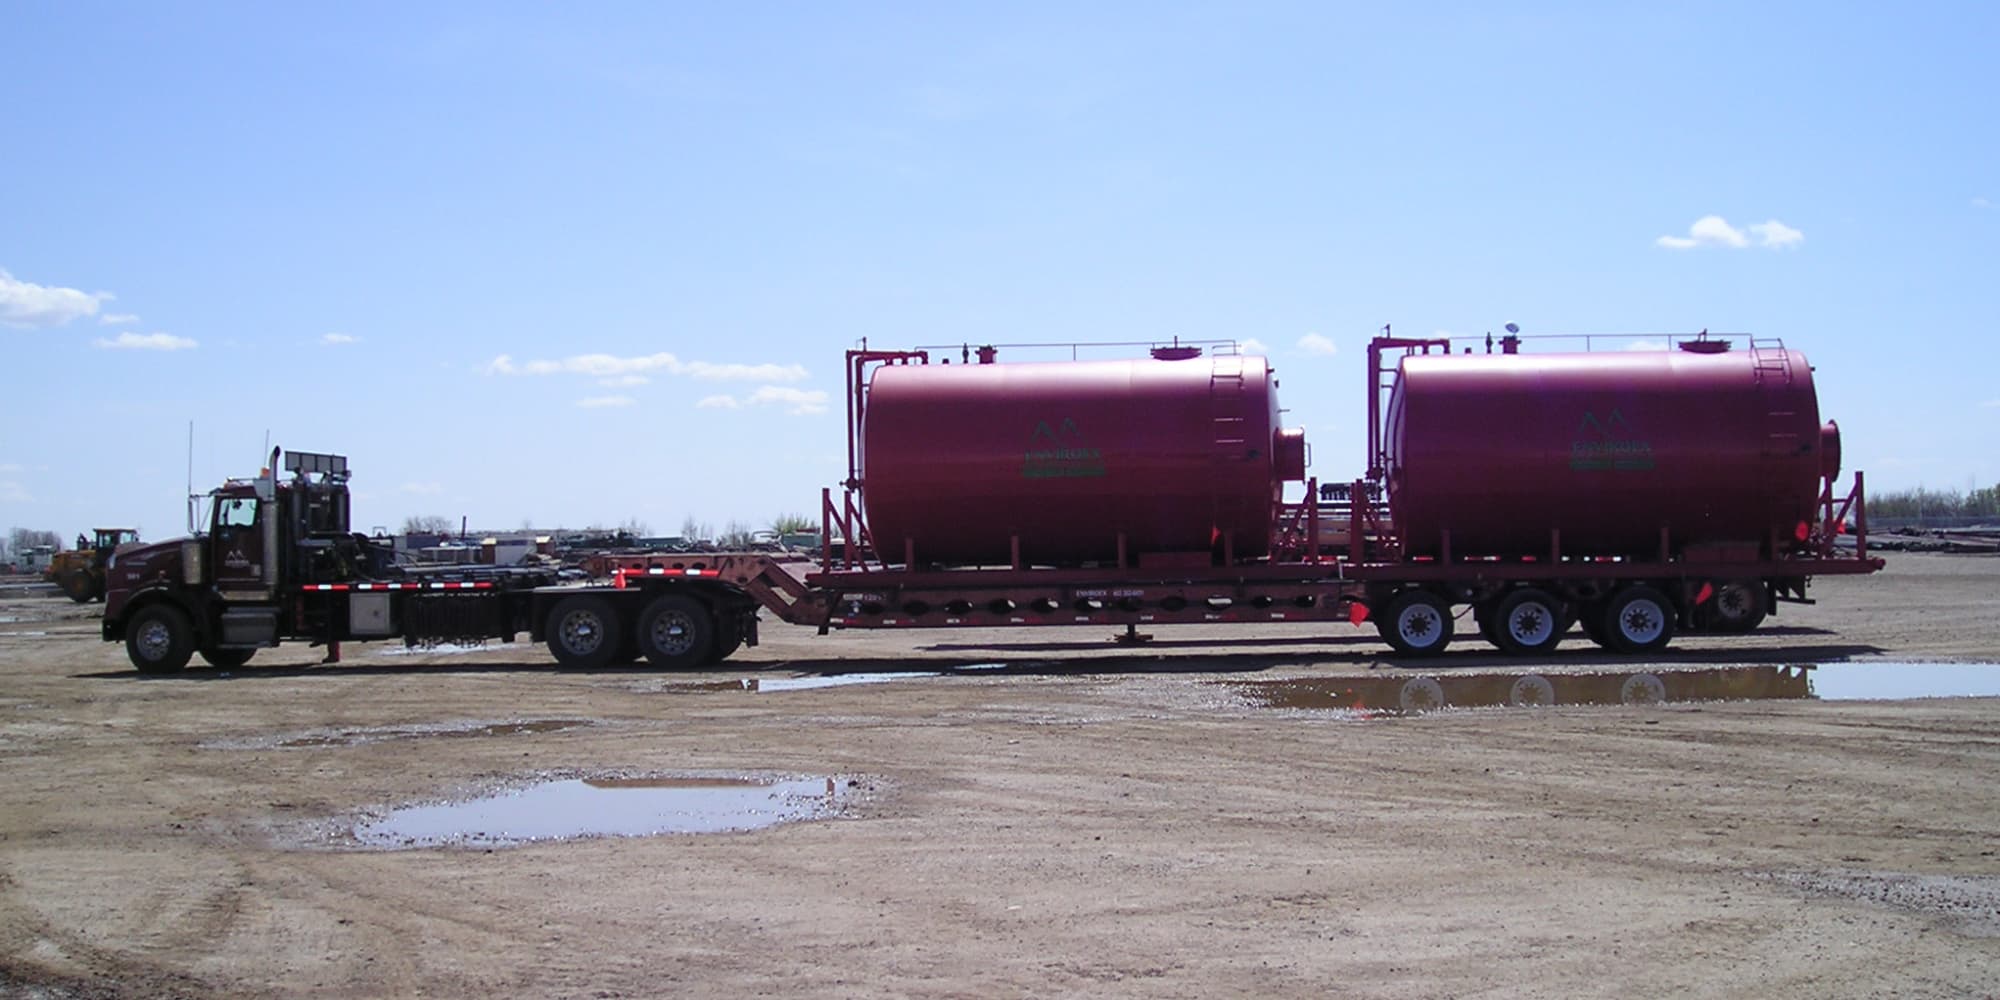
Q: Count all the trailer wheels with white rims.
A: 3